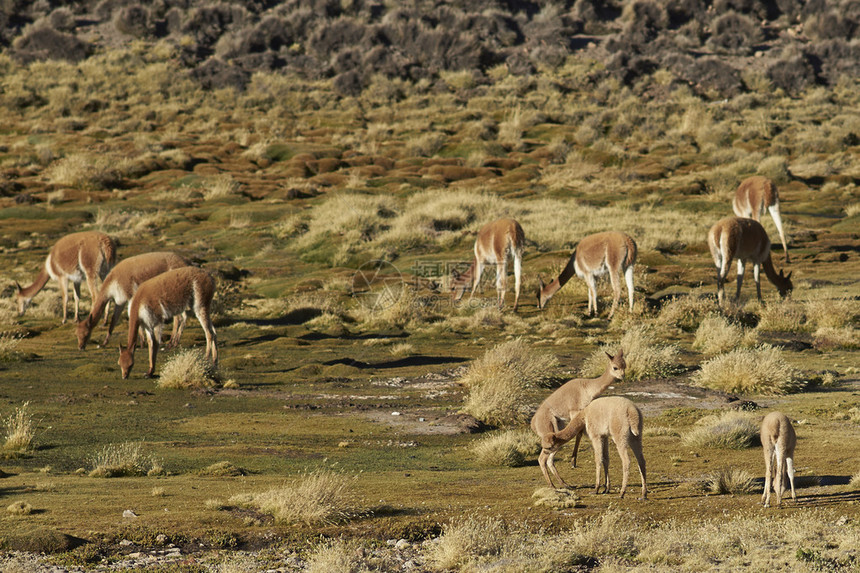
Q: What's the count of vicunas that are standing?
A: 10